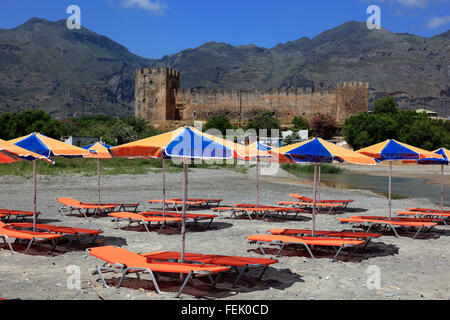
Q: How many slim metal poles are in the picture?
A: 9